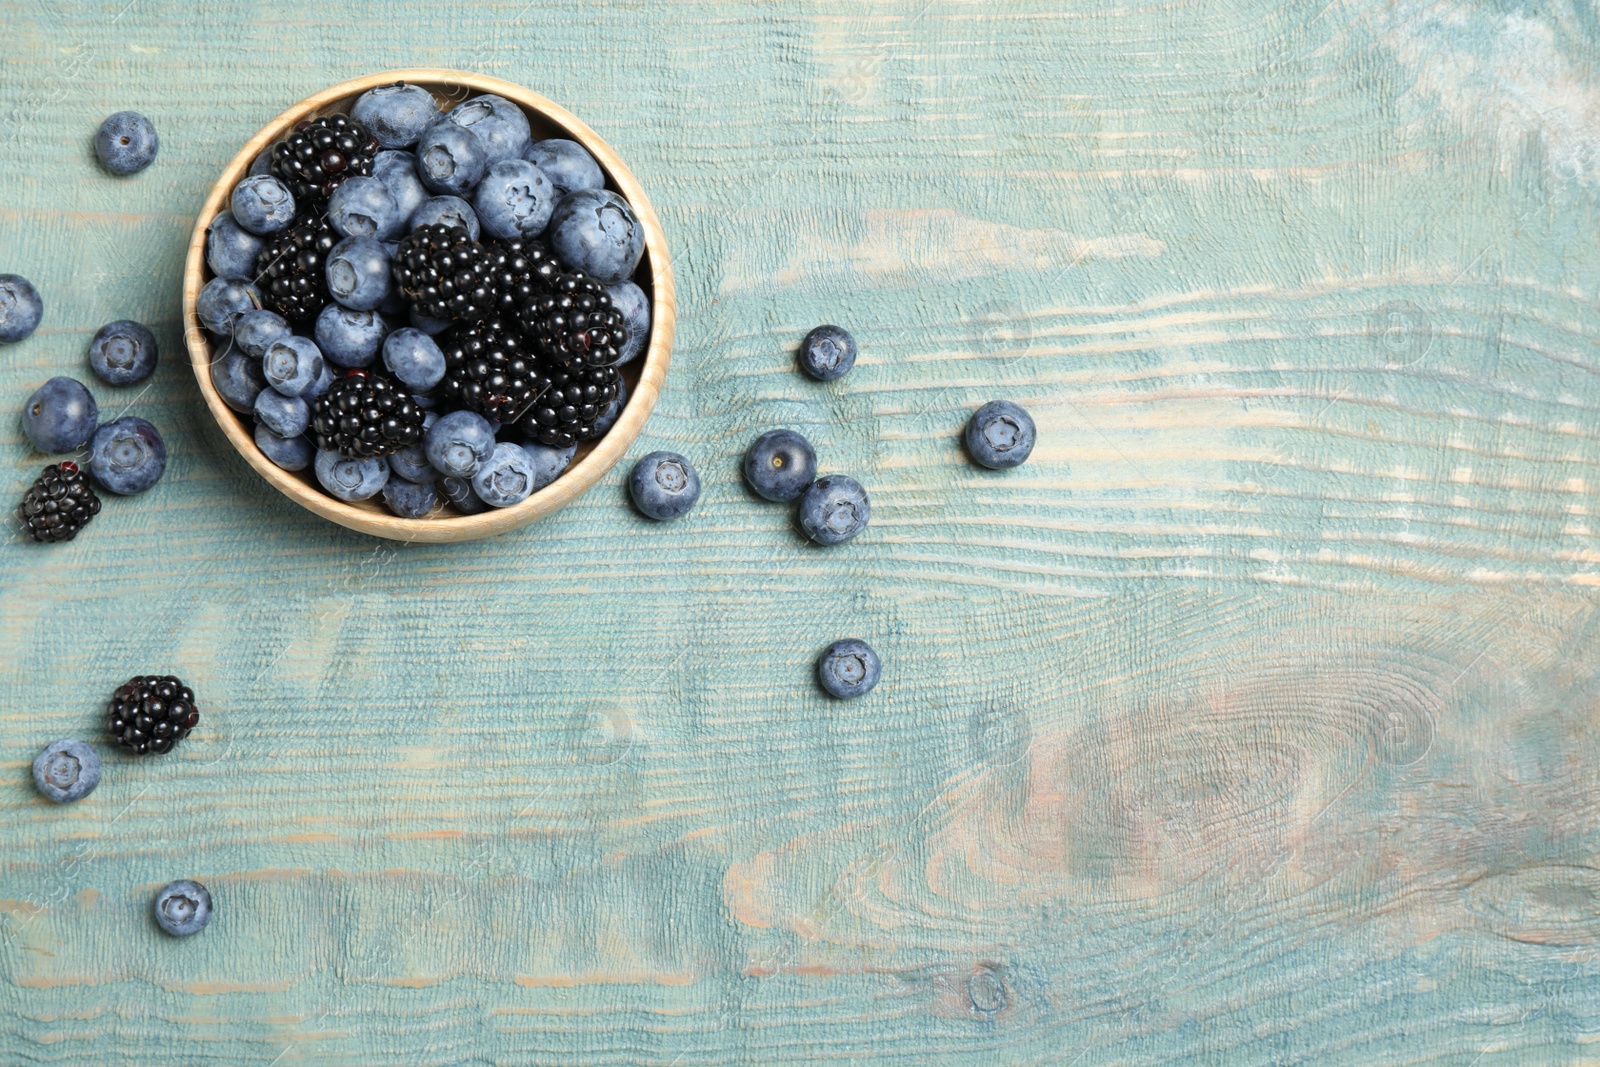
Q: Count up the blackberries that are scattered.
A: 2